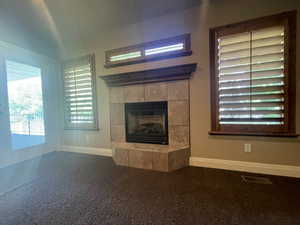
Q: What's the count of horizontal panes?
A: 2